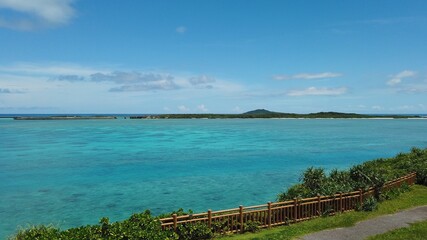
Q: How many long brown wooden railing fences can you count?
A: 1